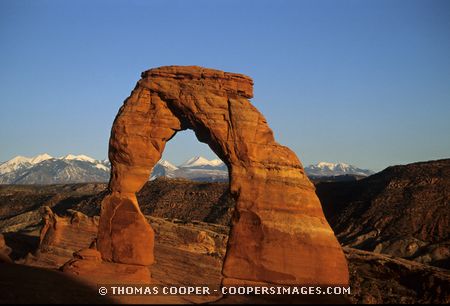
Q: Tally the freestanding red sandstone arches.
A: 1